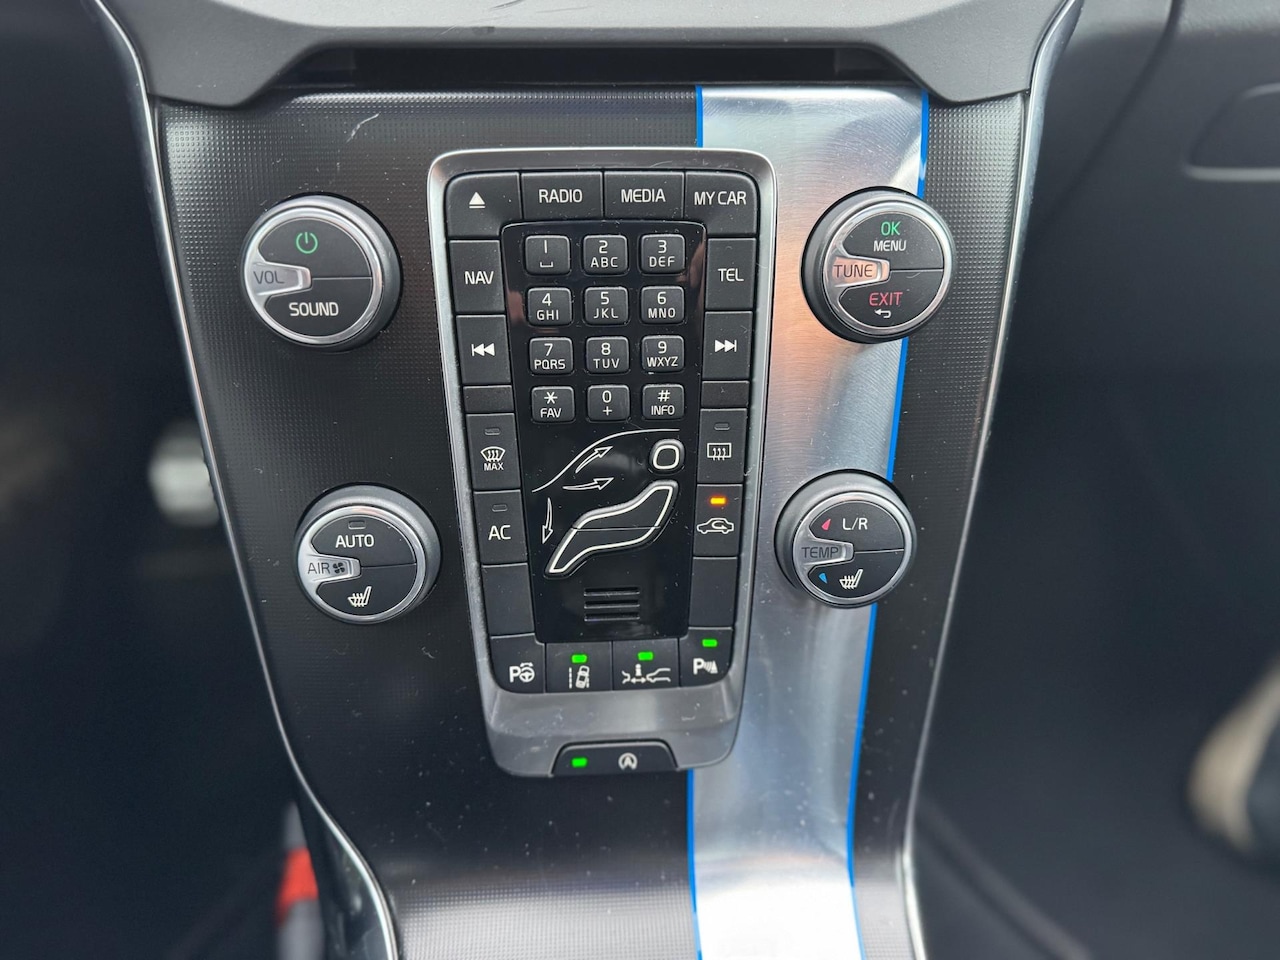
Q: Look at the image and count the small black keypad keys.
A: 12